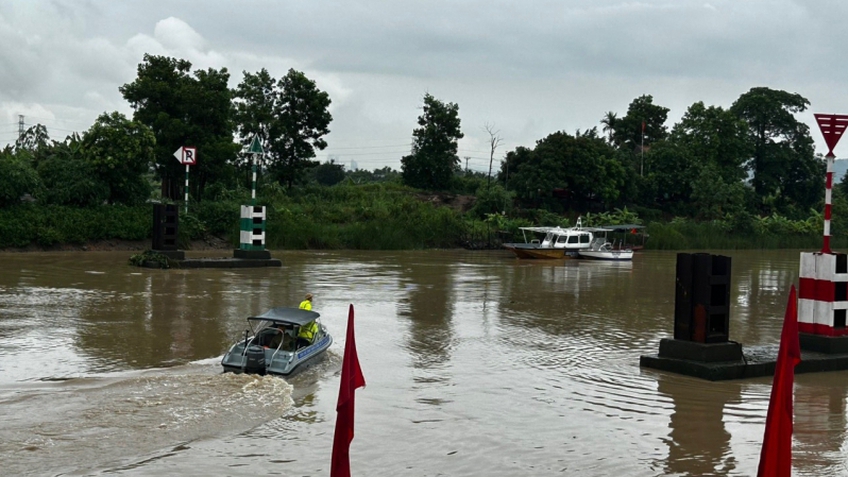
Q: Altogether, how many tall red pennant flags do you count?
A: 2